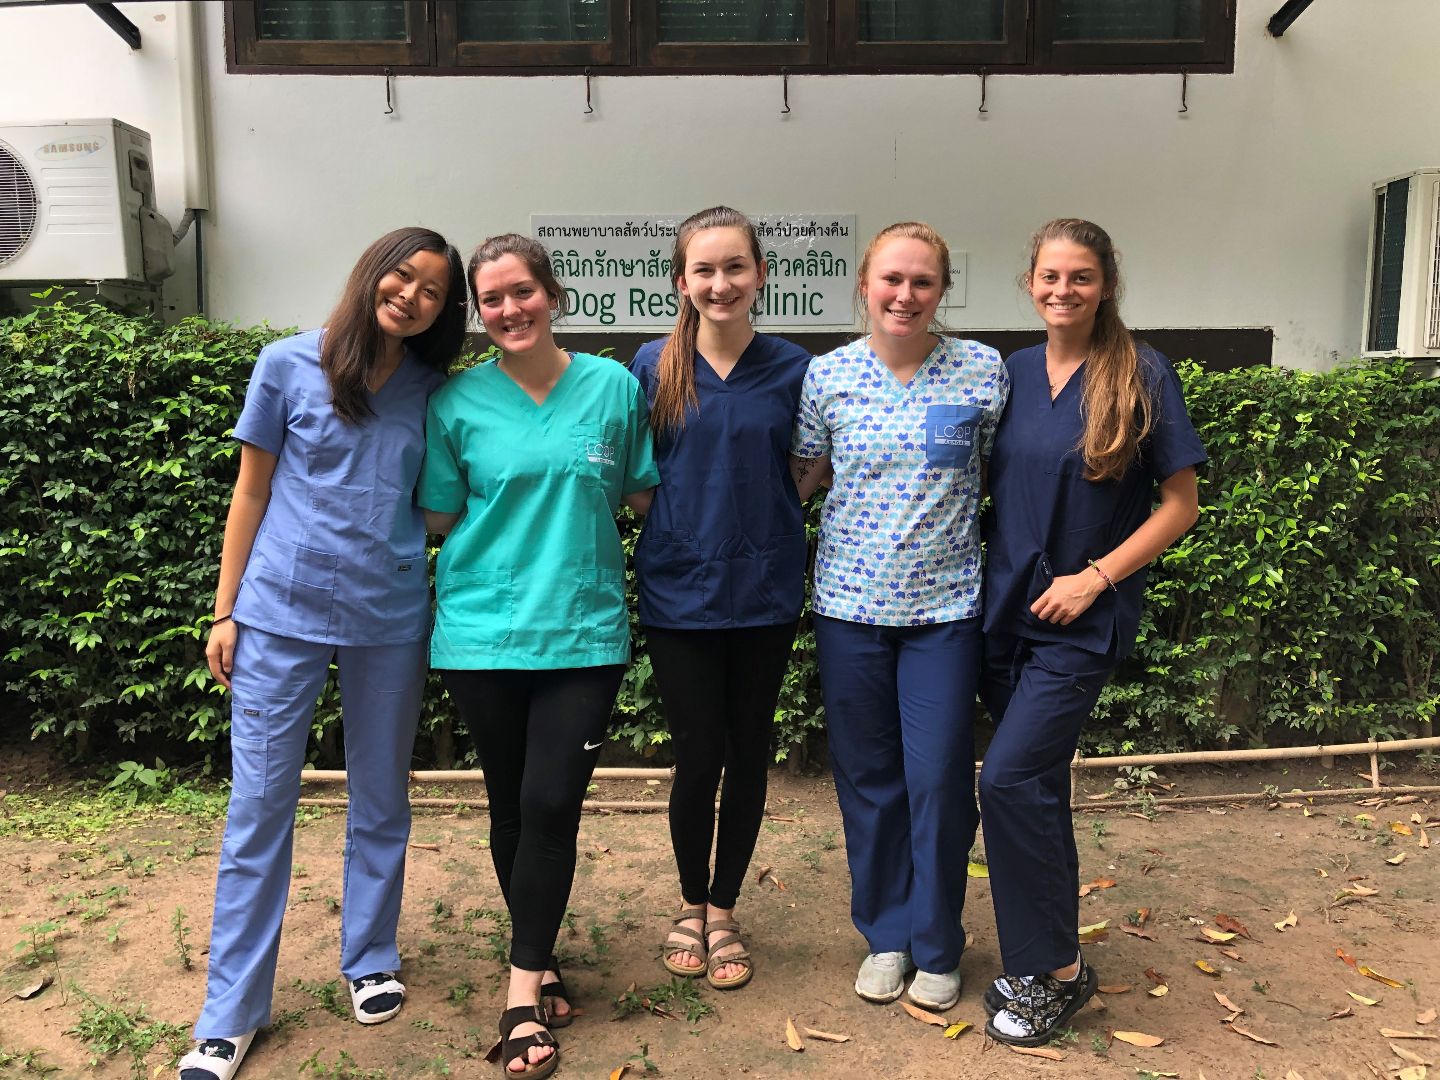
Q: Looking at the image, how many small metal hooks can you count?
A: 5